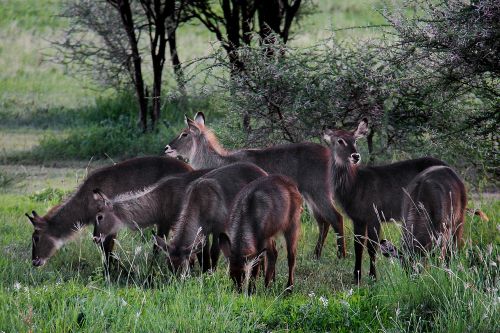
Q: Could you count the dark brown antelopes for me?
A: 7